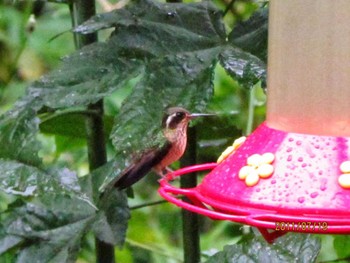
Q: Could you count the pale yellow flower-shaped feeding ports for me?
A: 3